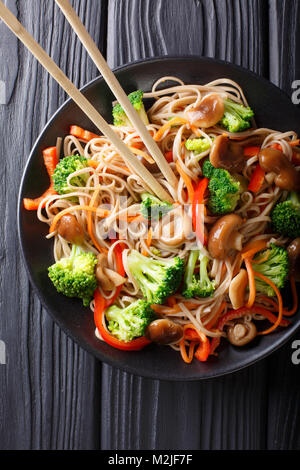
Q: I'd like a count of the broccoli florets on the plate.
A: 12